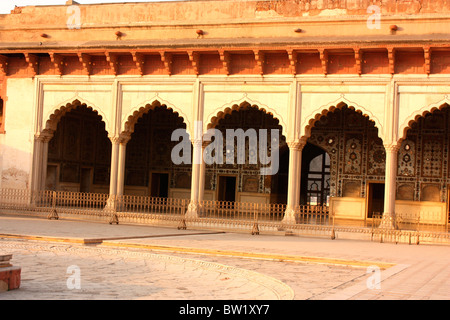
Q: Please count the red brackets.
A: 15